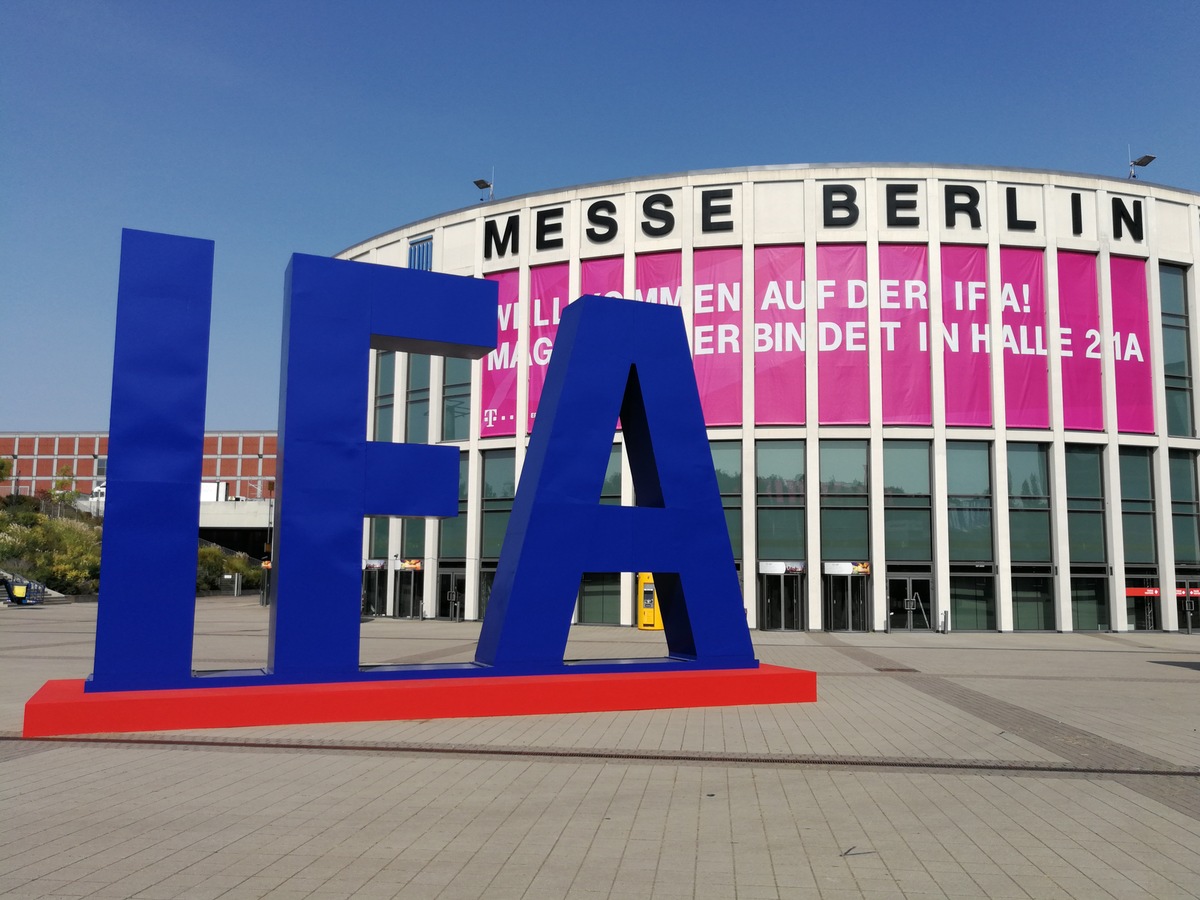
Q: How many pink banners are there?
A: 12